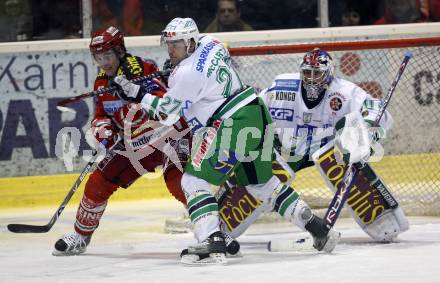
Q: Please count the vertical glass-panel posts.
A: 2